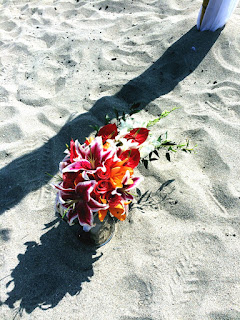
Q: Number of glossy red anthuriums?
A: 3